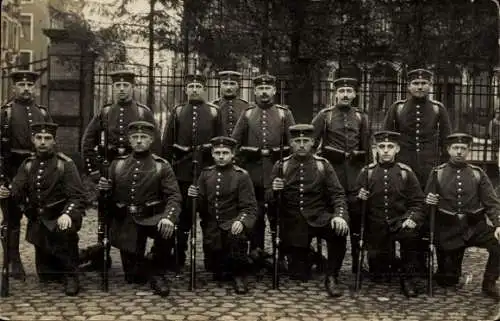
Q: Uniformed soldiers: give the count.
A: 13